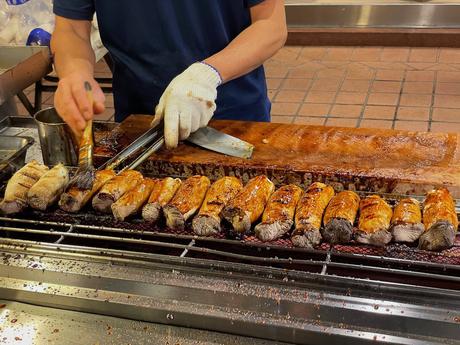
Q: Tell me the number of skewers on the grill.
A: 15